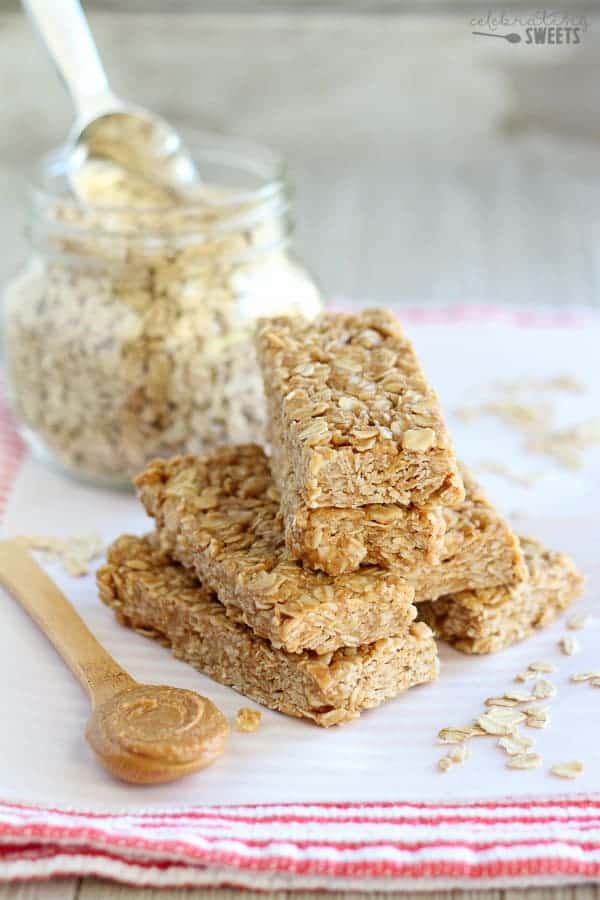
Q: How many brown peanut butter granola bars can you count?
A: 6